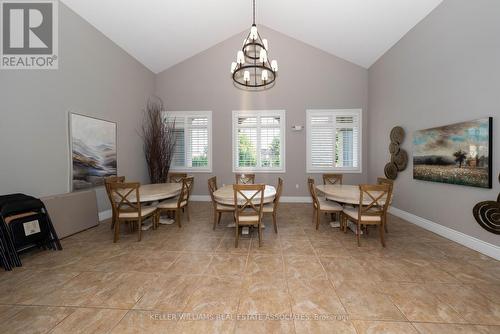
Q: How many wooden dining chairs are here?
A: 12